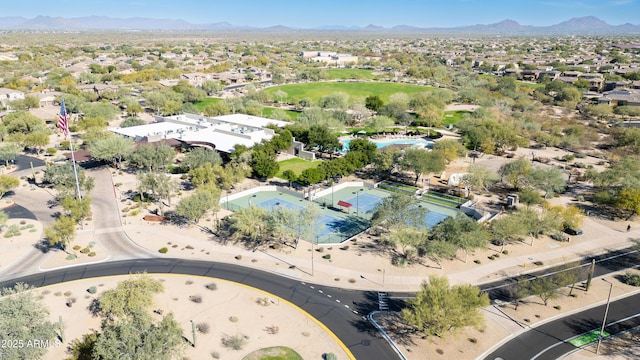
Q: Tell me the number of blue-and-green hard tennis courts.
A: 4